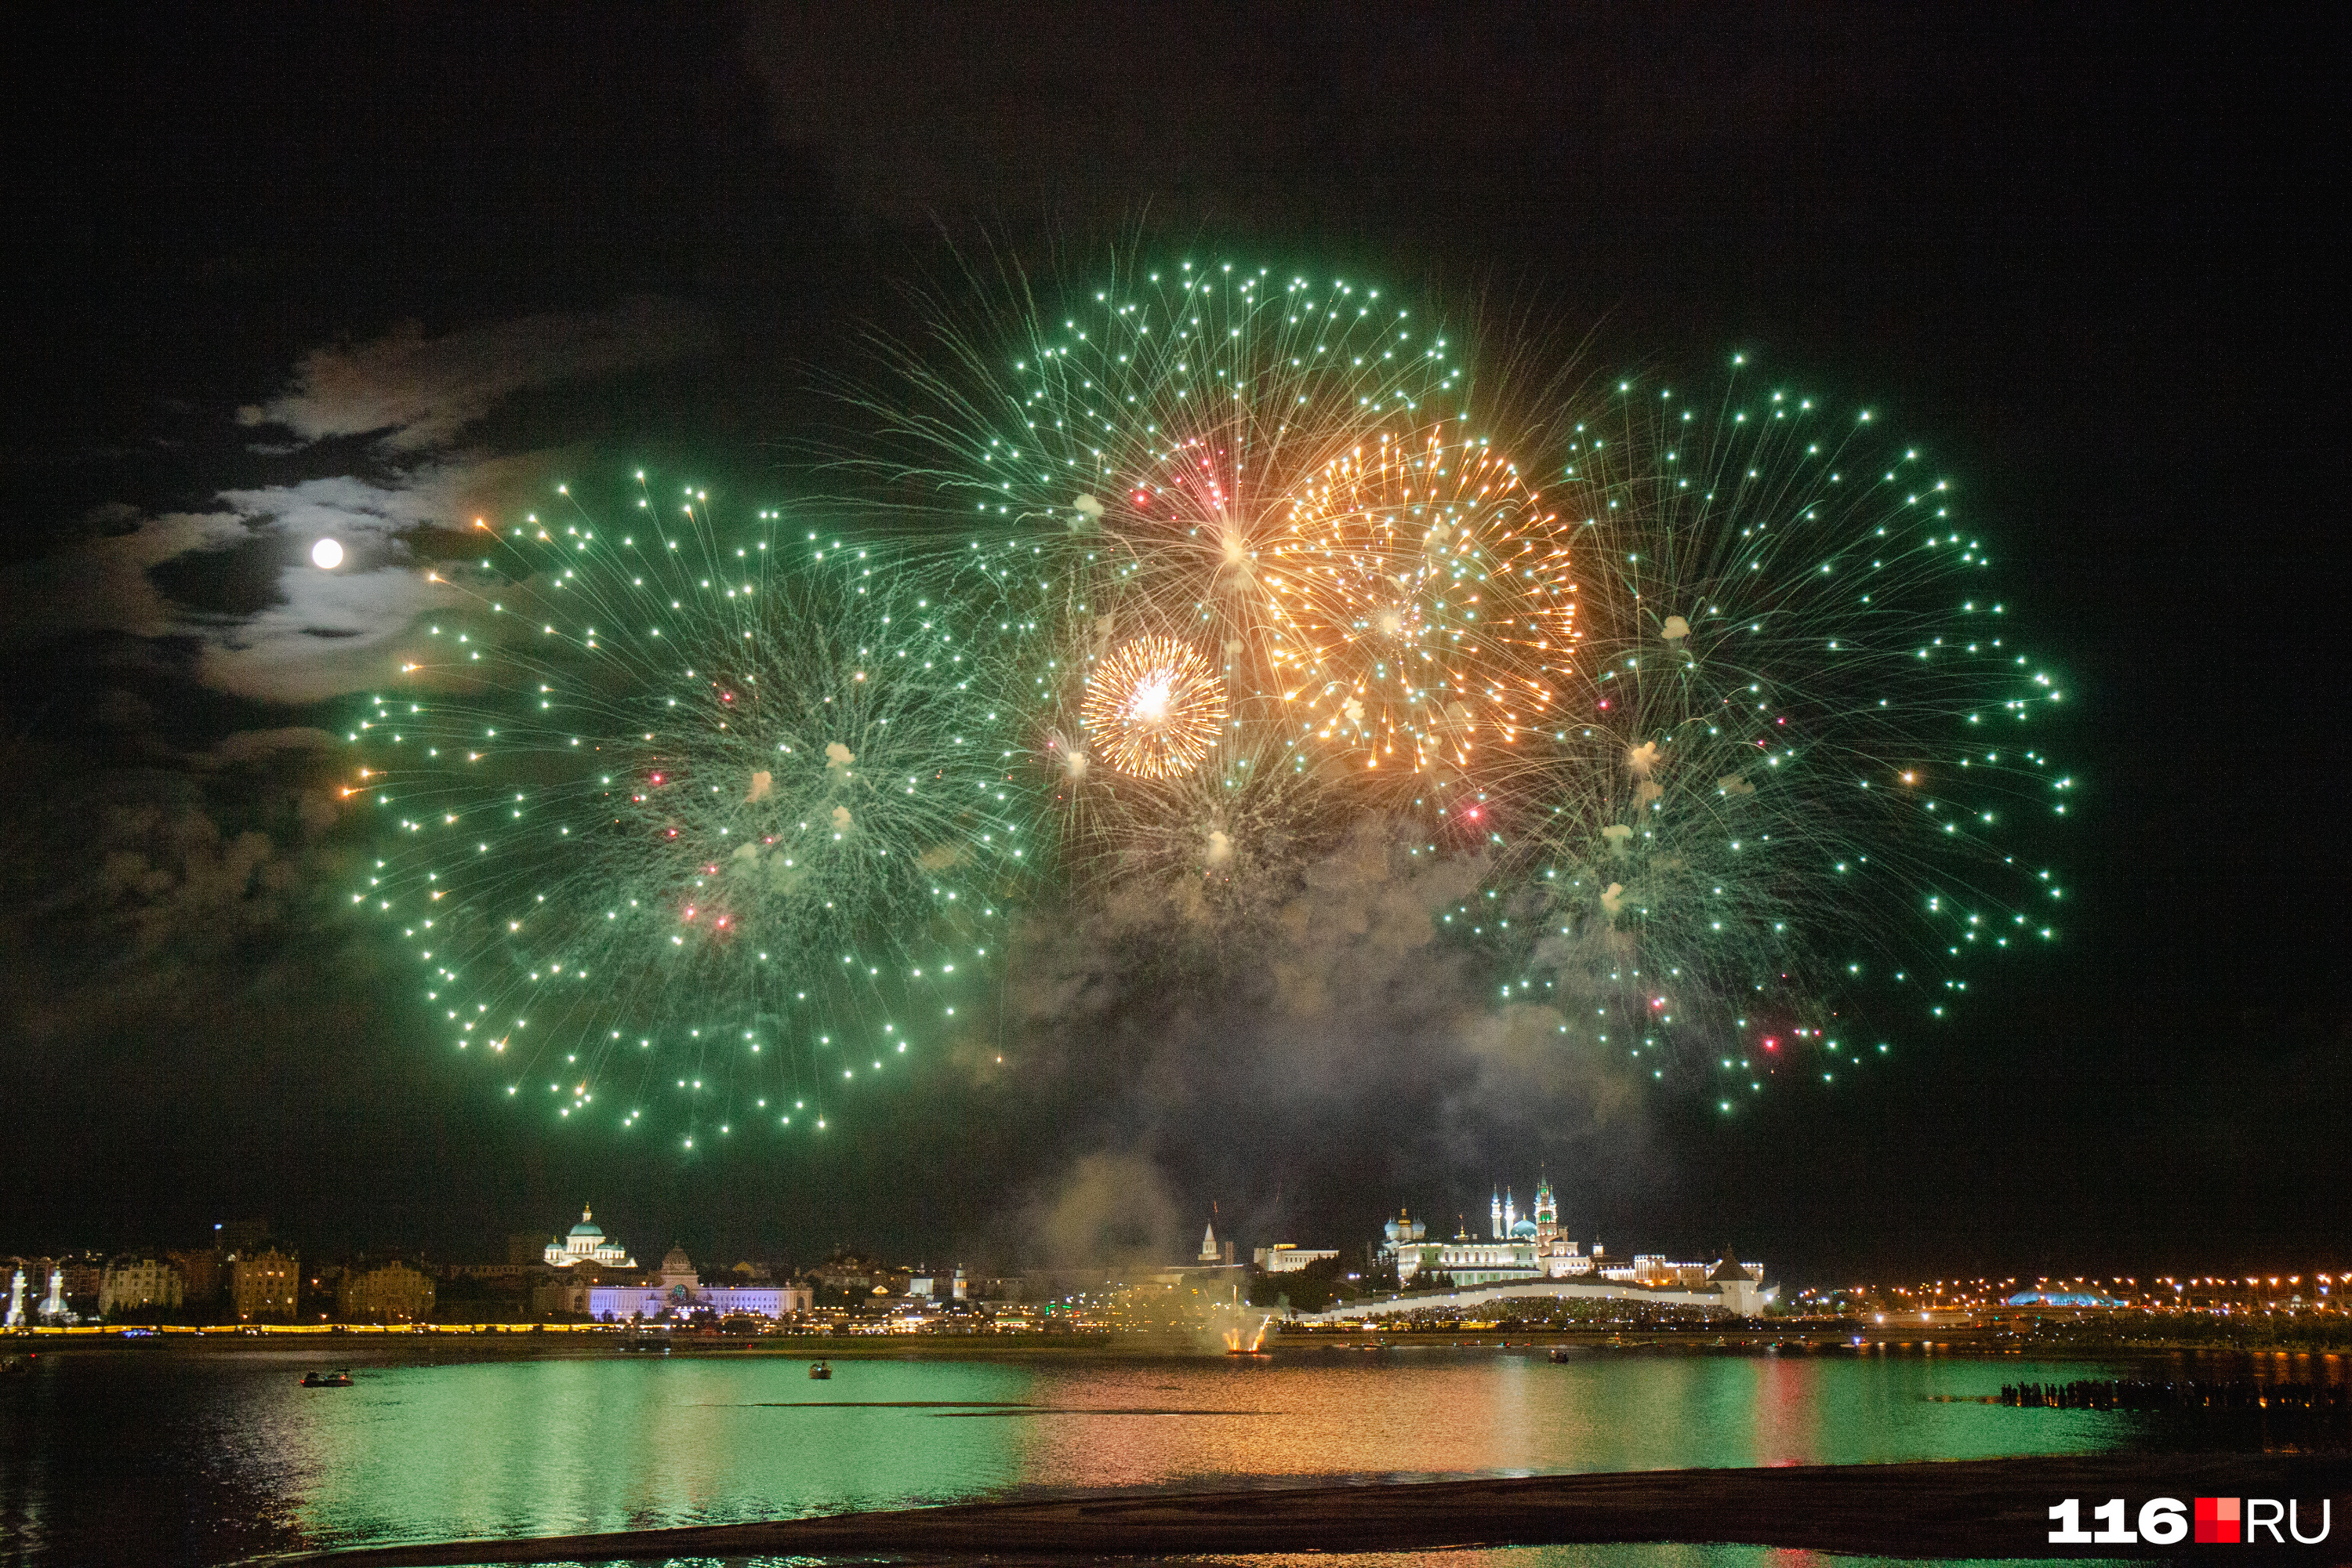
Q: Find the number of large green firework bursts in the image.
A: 3